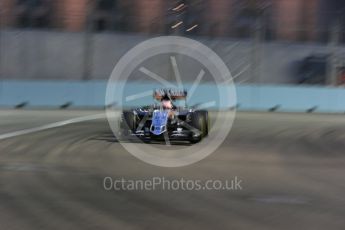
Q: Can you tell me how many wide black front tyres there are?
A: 2